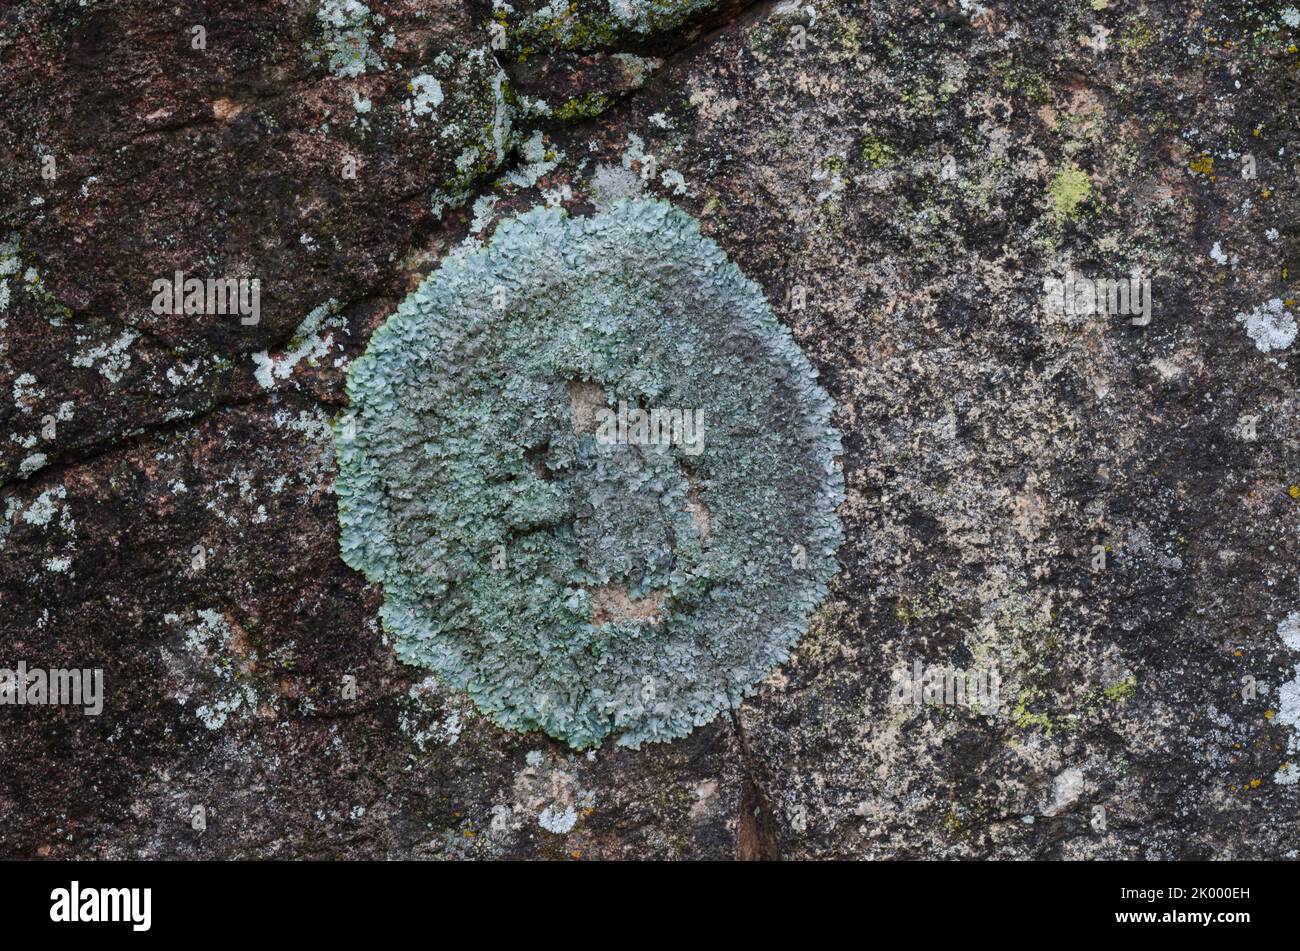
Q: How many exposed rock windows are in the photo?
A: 3